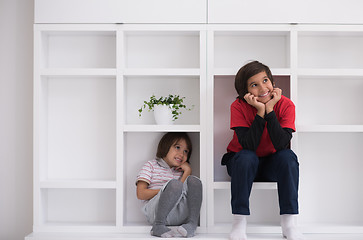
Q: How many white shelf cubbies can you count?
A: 12